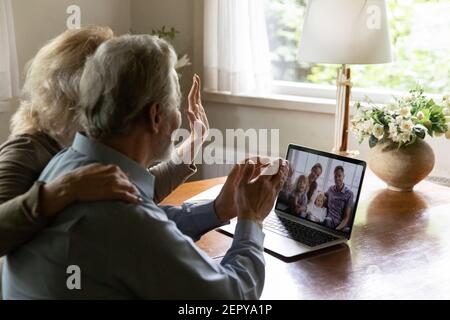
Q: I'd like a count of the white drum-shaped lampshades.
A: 1